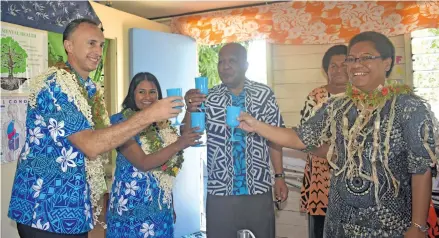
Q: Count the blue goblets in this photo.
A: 4